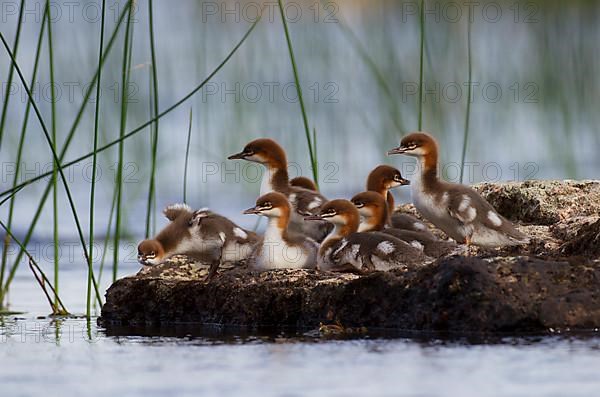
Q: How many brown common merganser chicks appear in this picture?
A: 8